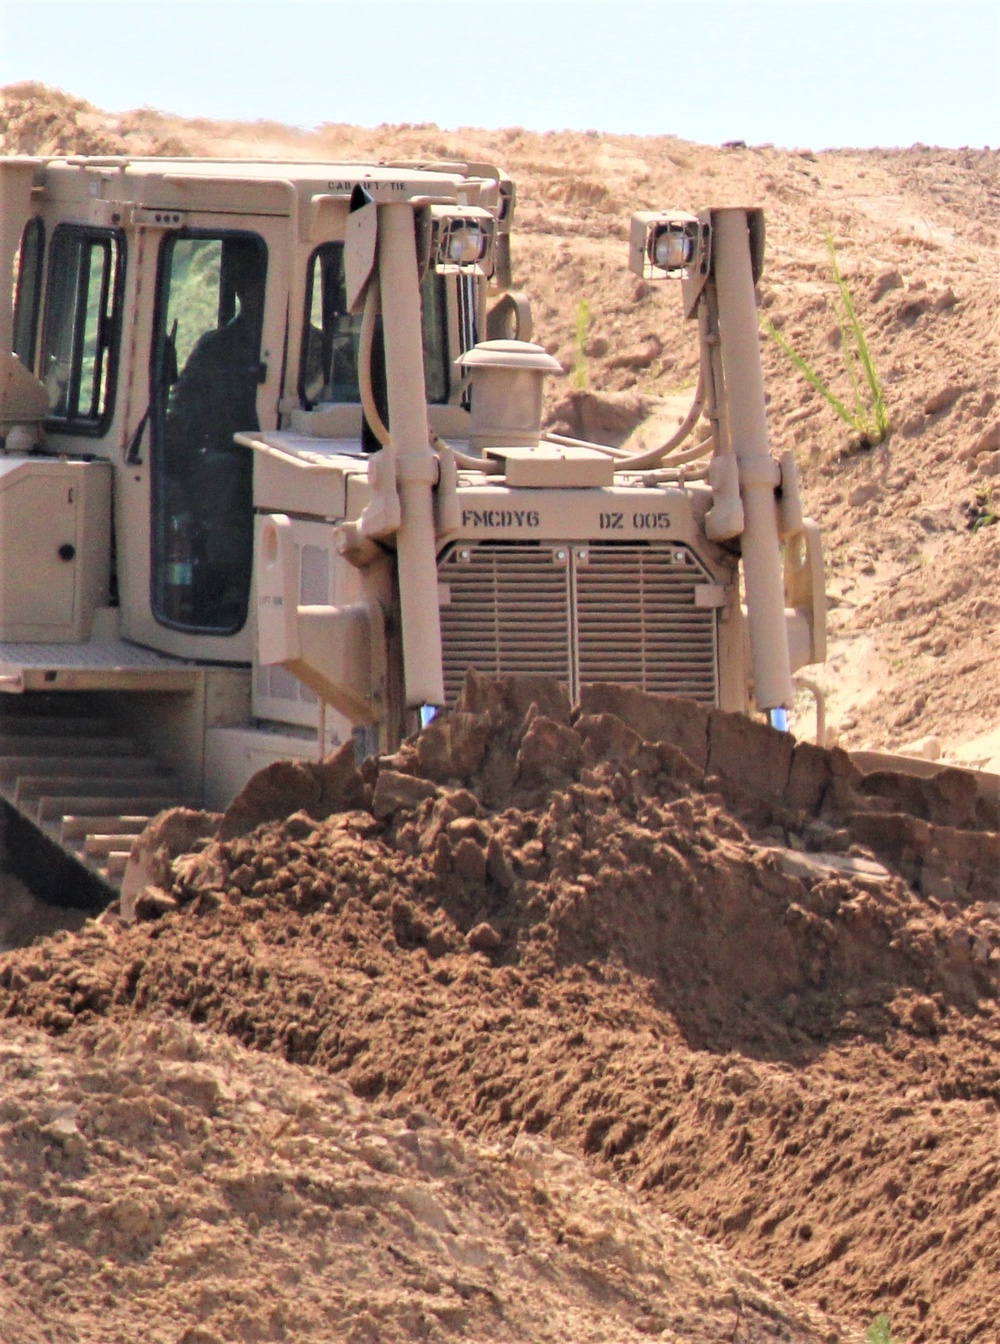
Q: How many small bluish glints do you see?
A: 2